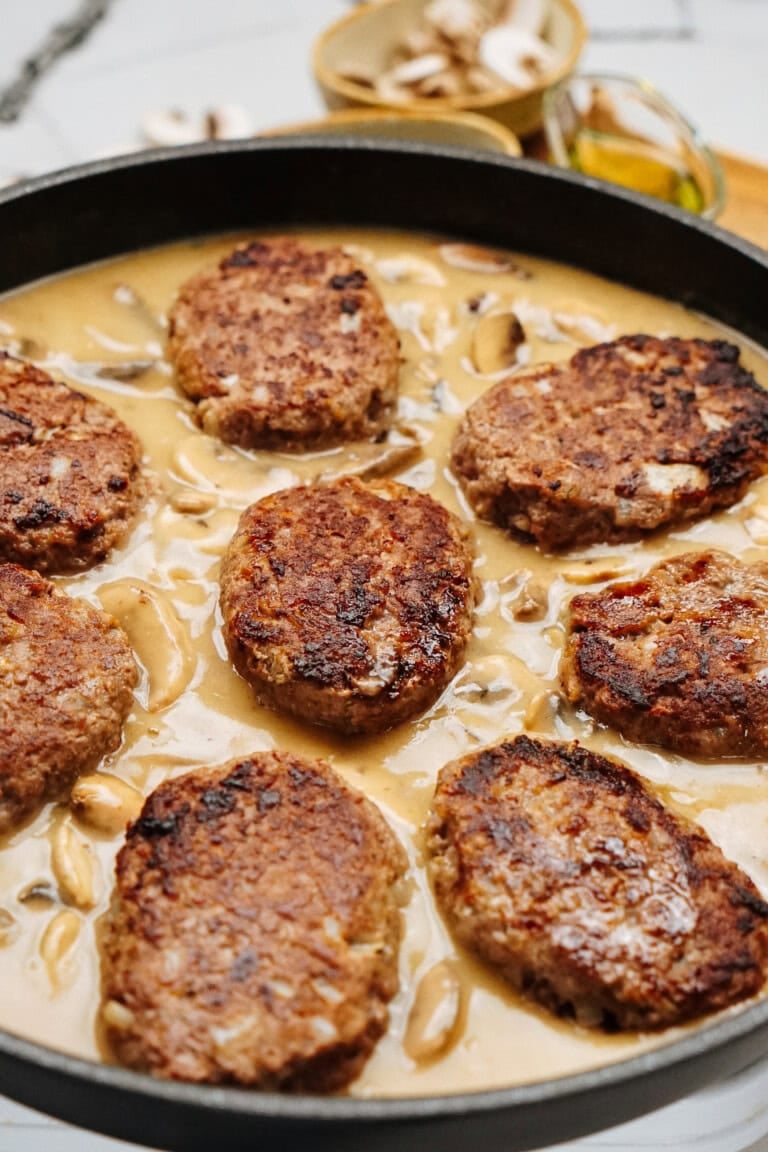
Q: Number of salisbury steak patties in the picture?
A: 8